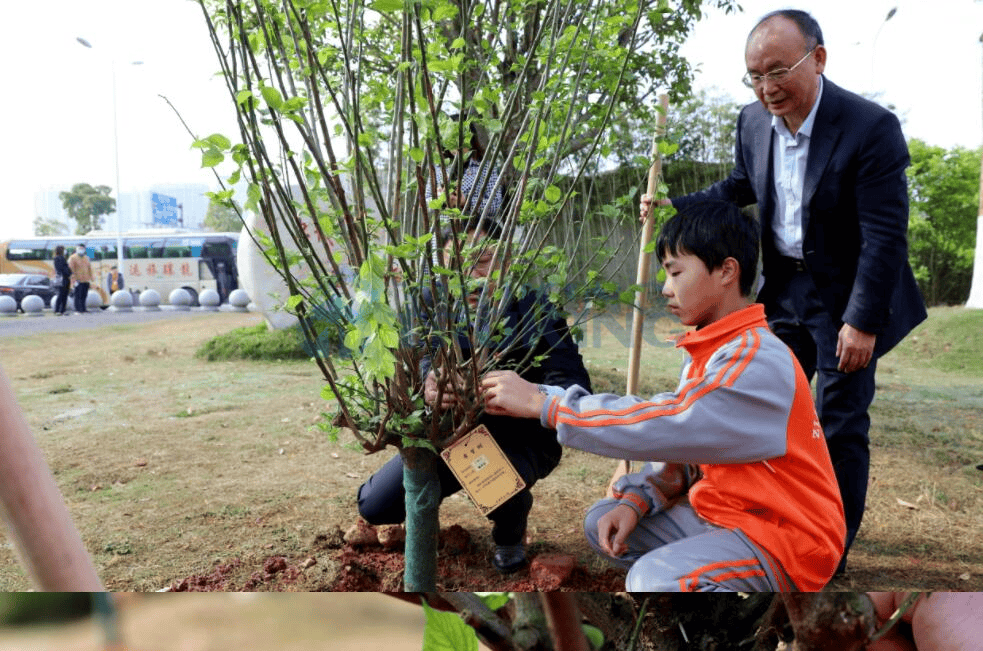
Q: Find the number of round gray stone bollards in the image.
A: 9